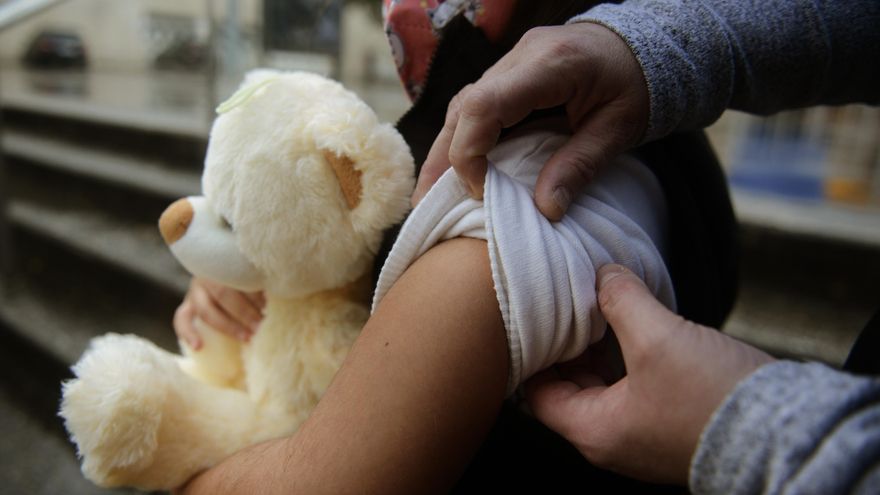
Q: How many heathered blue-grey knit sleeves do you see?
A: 2